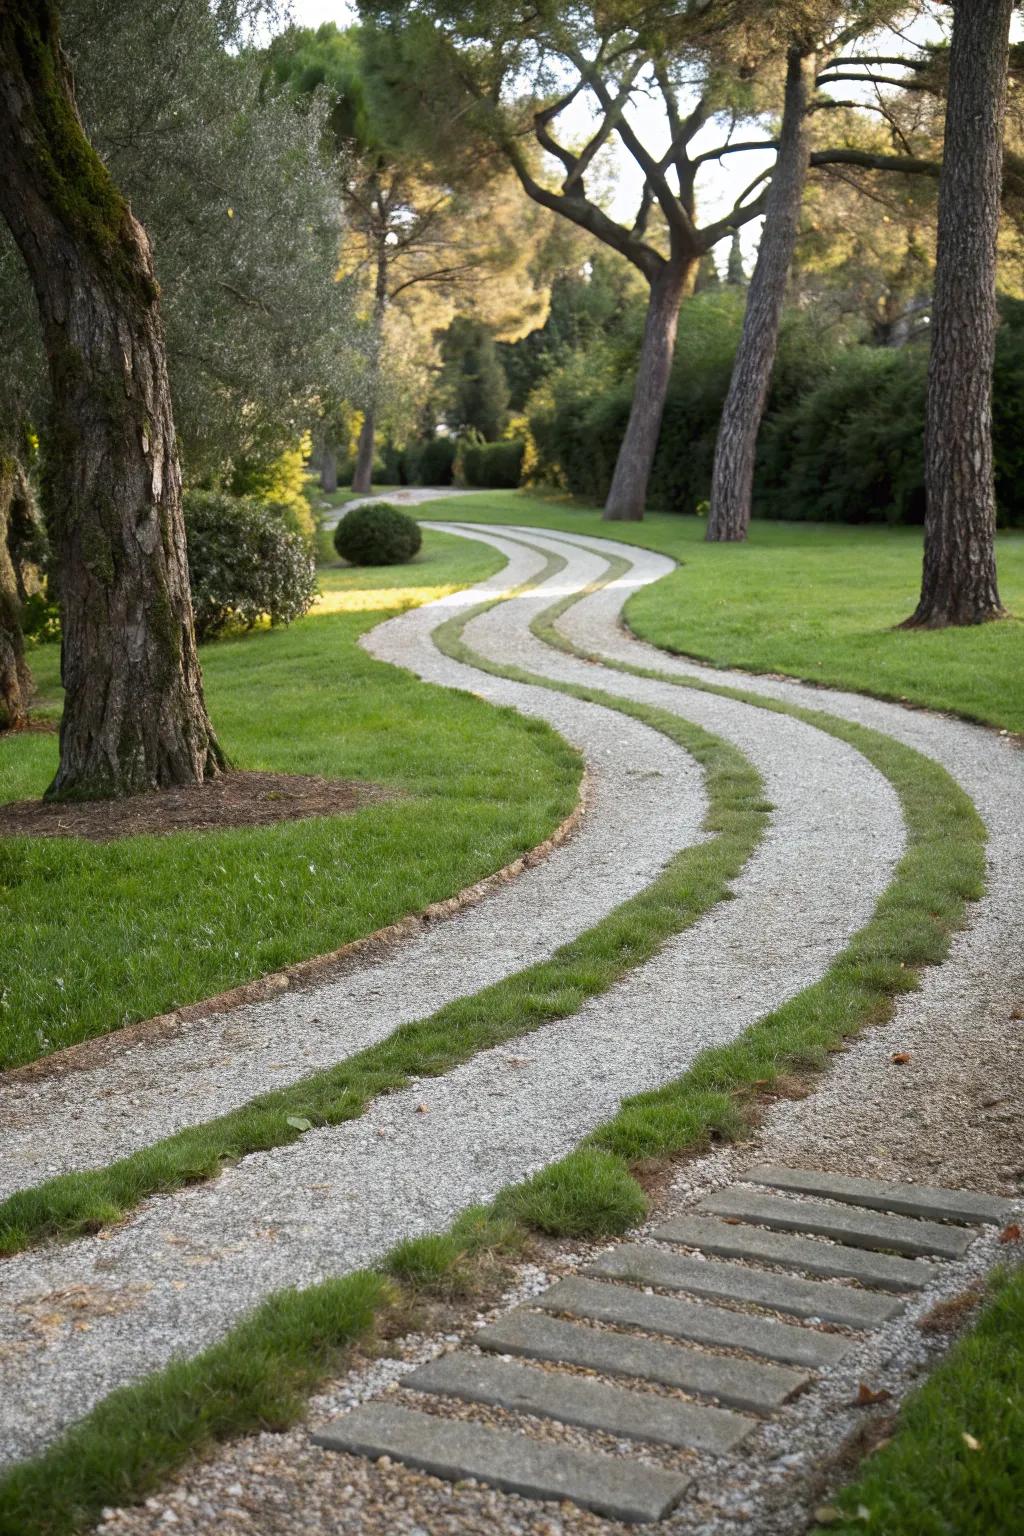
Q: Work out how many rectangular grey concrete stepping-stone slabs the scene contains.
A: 8